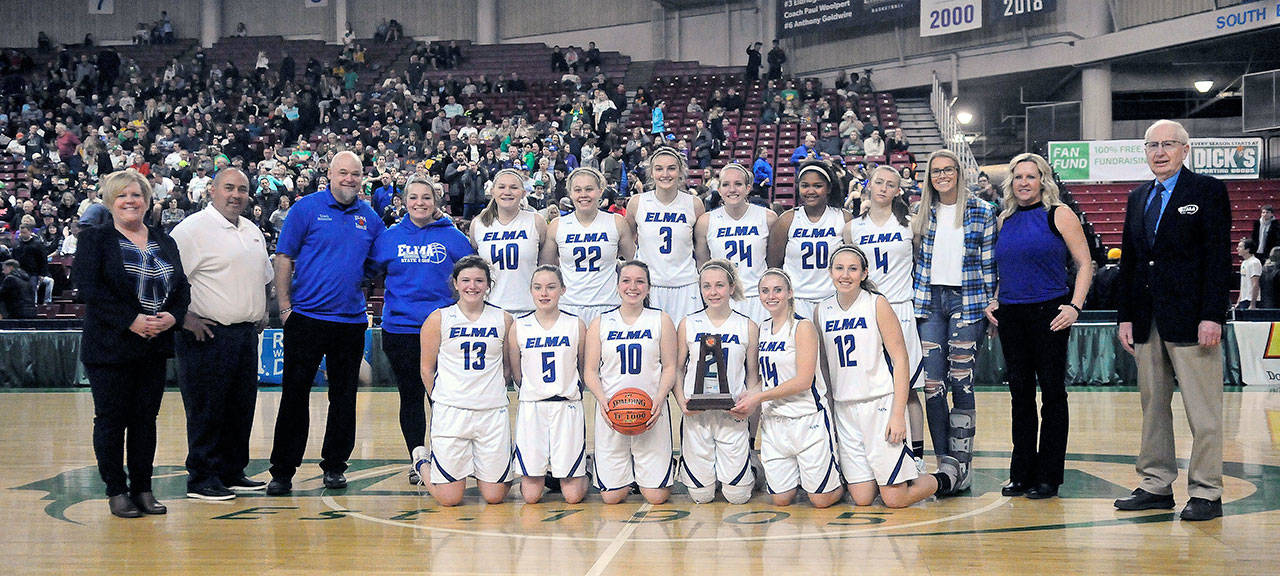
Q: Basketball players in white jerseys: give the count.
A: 12